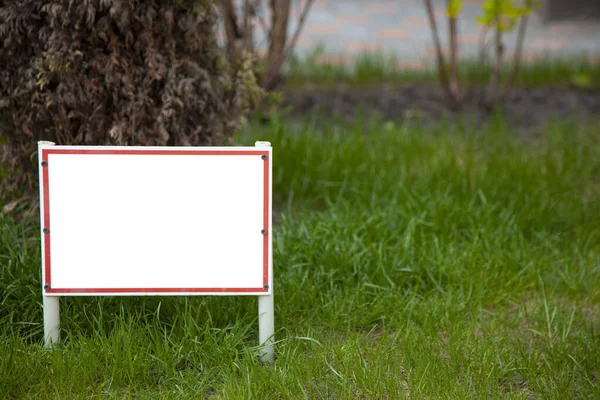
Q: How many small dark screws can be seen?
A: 6